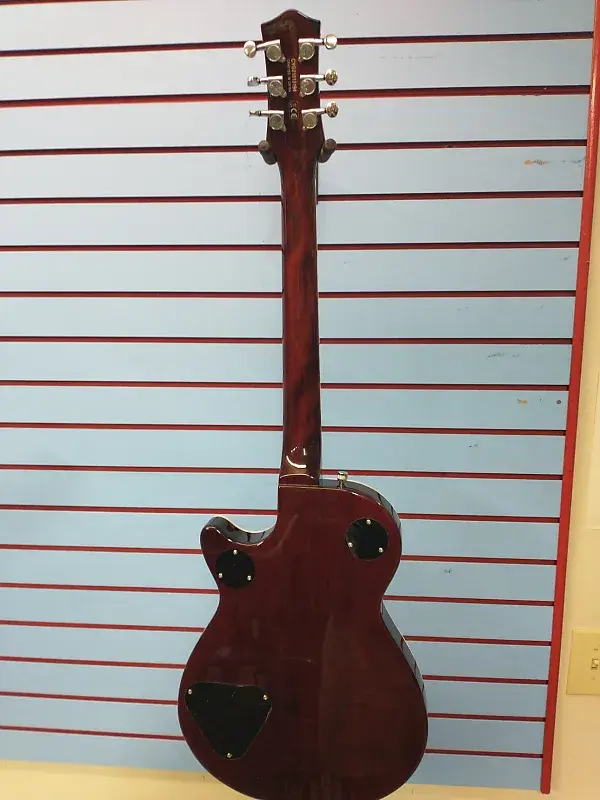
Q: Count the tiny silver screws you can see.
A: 9